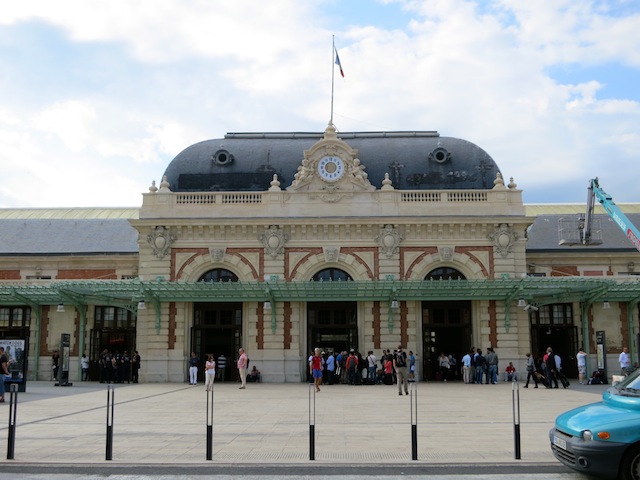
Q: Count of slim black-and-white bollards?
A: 6